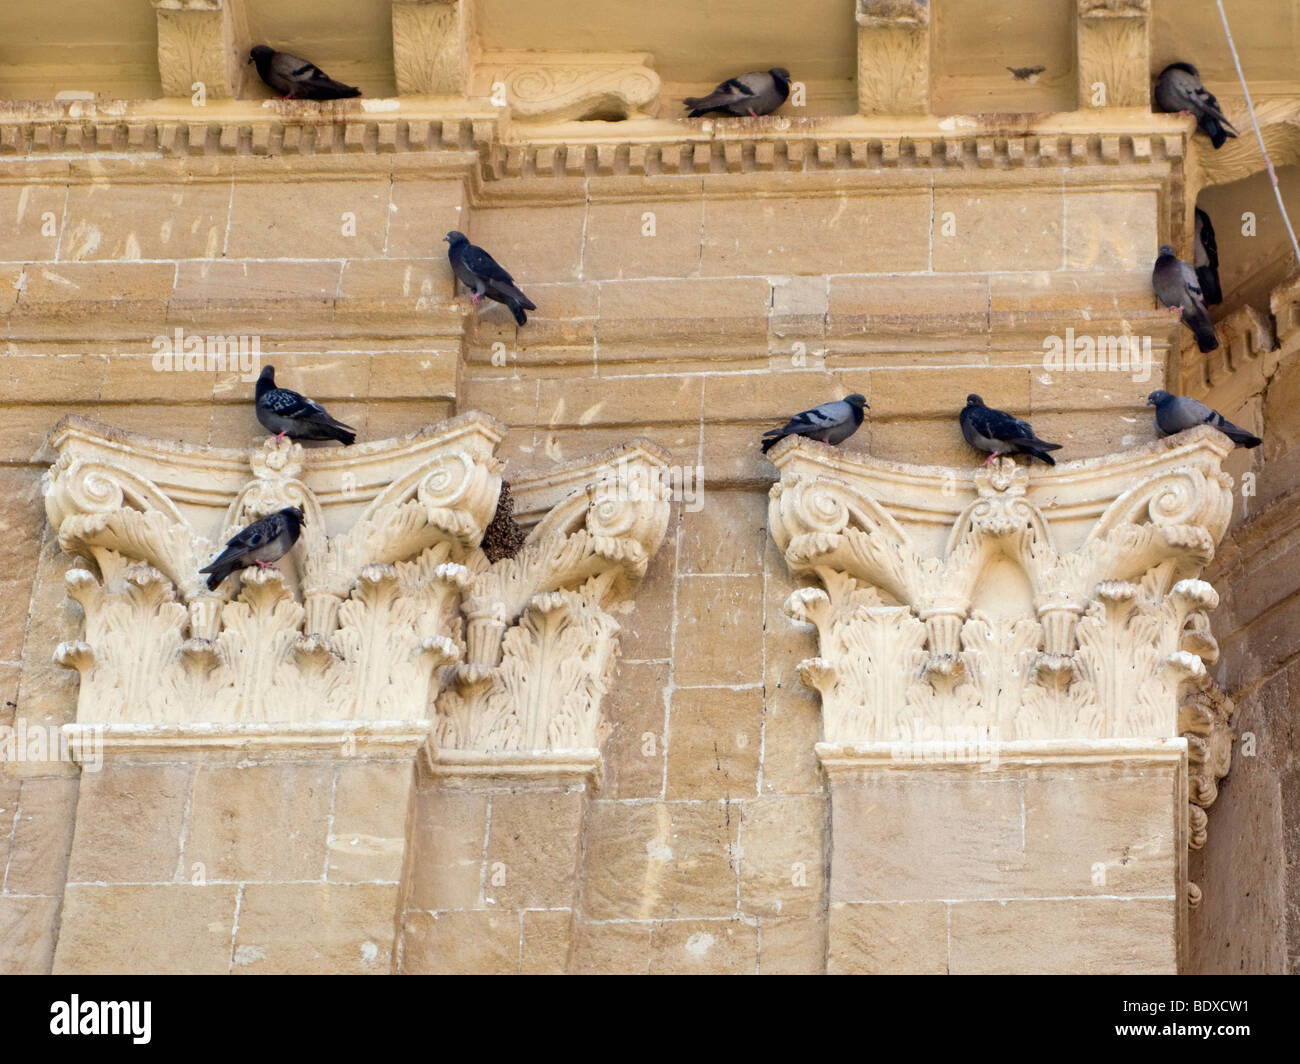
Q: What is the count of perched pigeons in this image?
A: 11